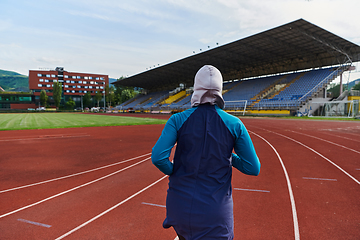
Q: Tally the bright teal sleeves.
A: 2